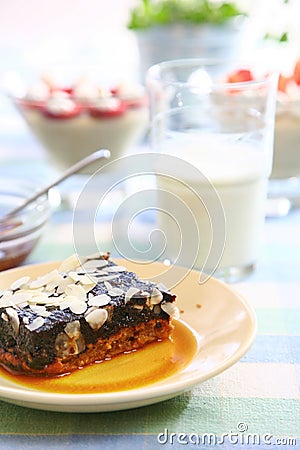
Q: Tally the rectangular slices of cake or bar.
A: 1